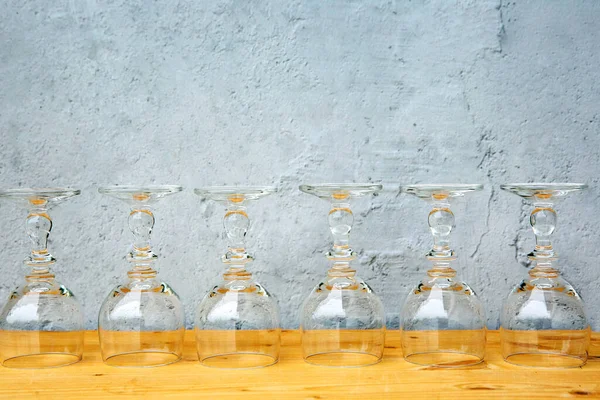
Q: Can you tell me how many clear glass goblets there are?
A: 6